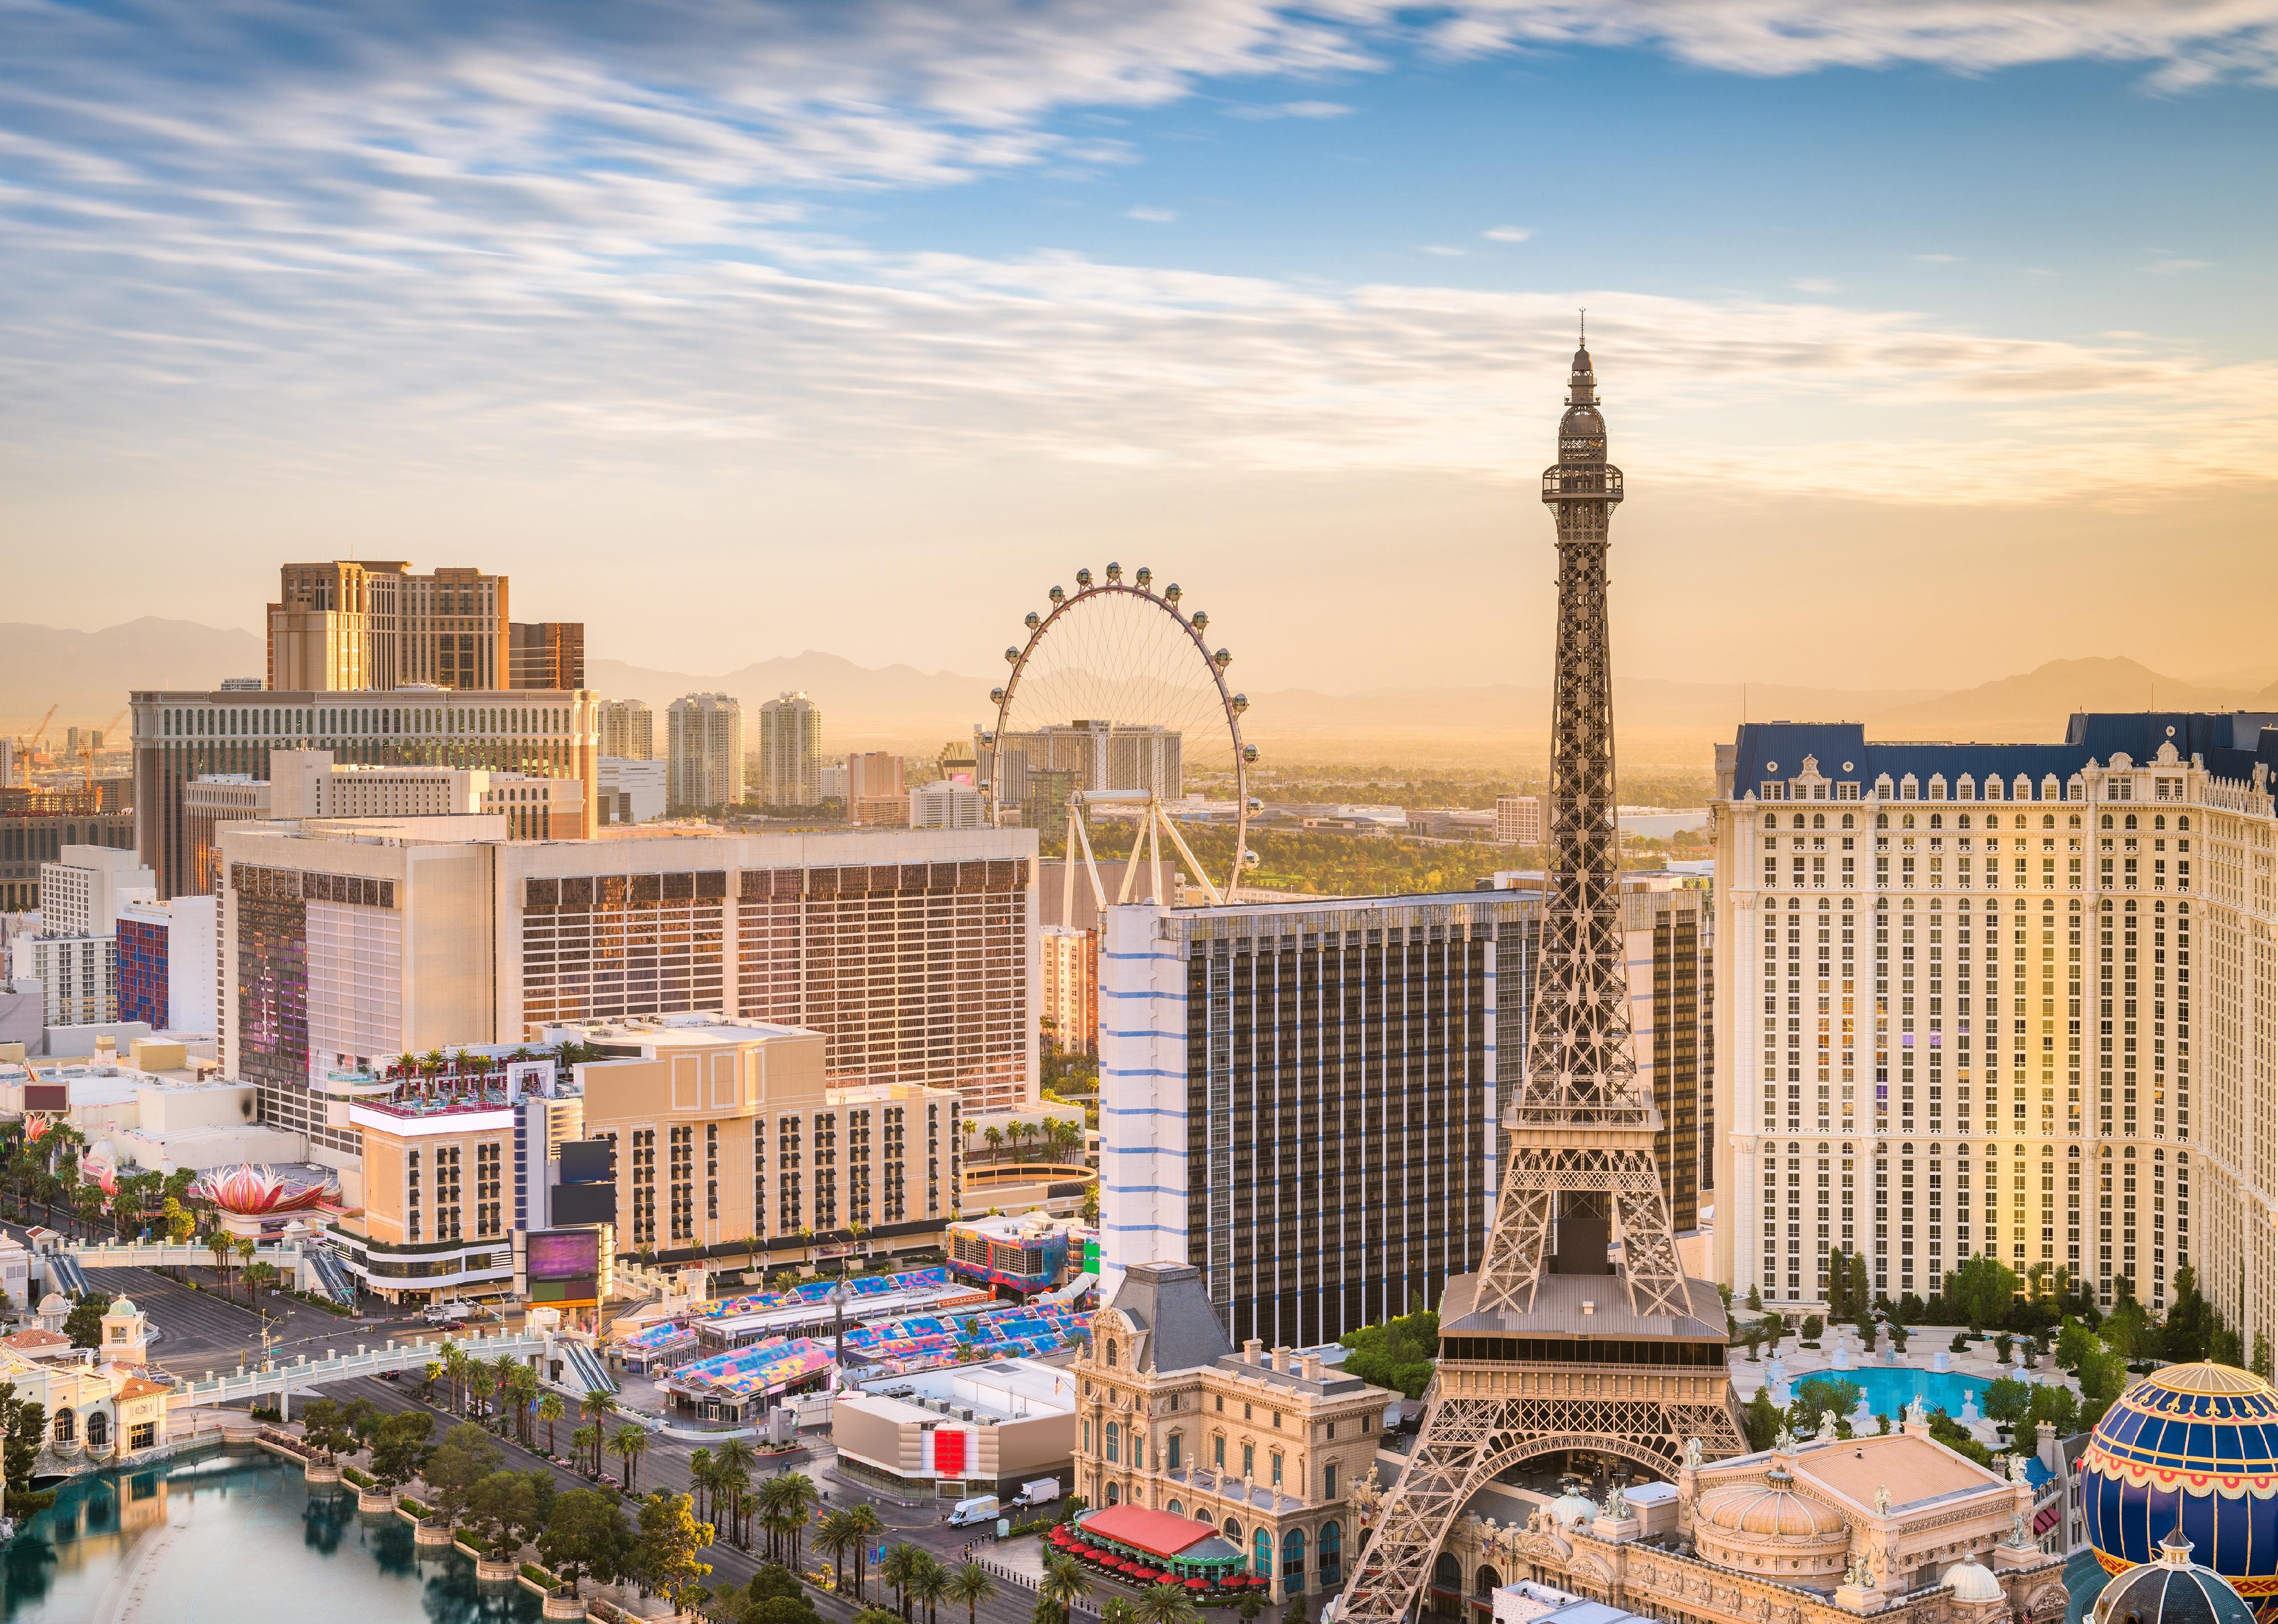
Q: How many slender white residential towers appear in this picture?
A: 3